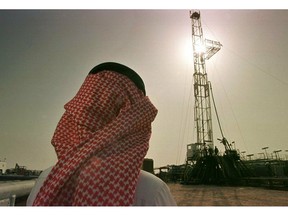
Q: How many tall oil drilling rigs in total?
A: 1